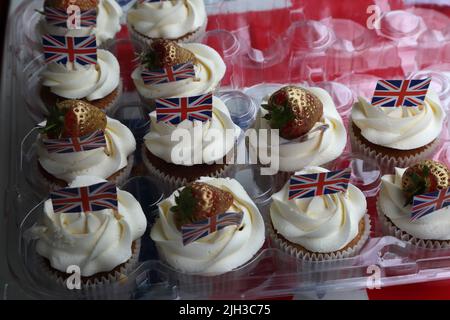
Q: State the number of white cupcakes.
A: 12